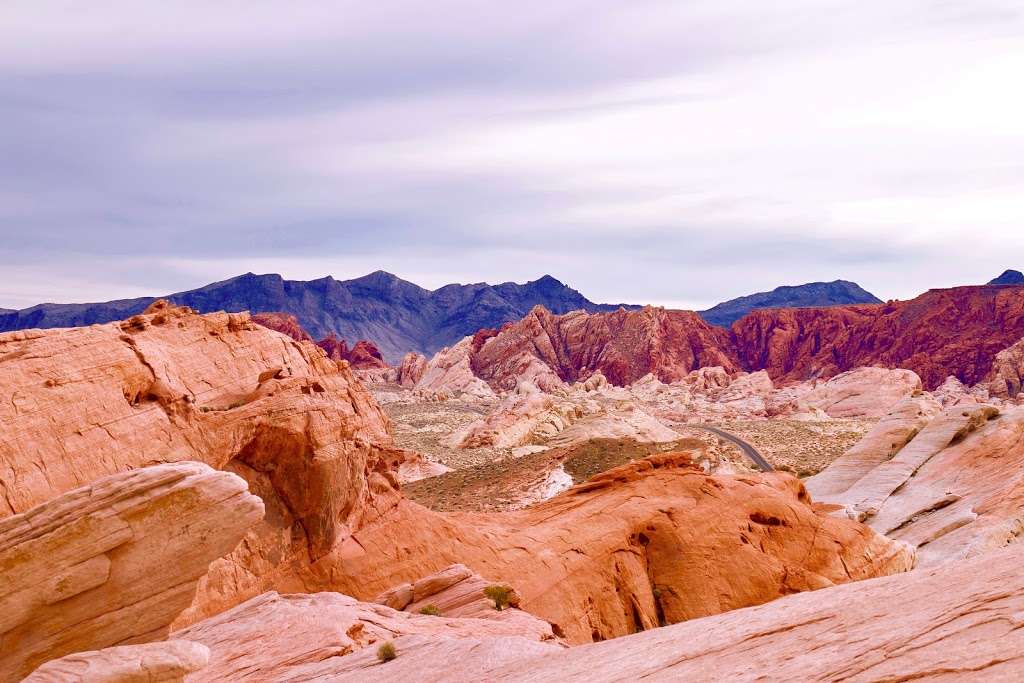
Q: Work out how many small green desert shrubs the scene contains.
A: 3